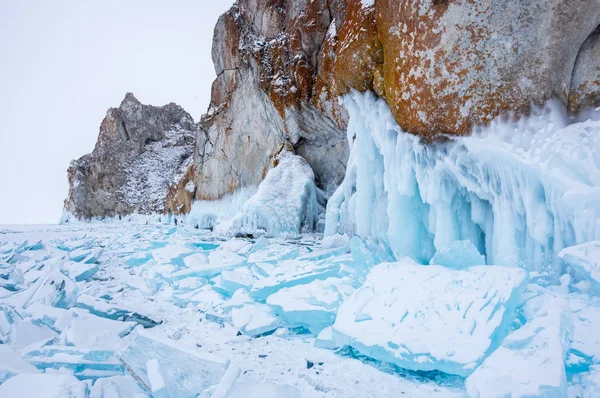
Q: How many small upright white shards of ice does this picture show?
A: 2